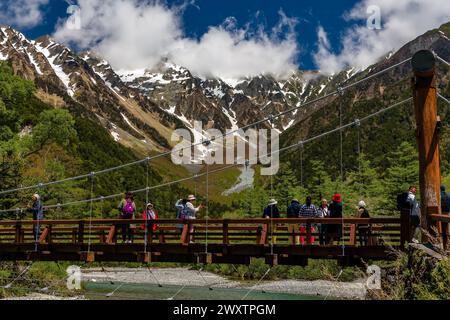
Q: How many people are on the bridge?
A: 13